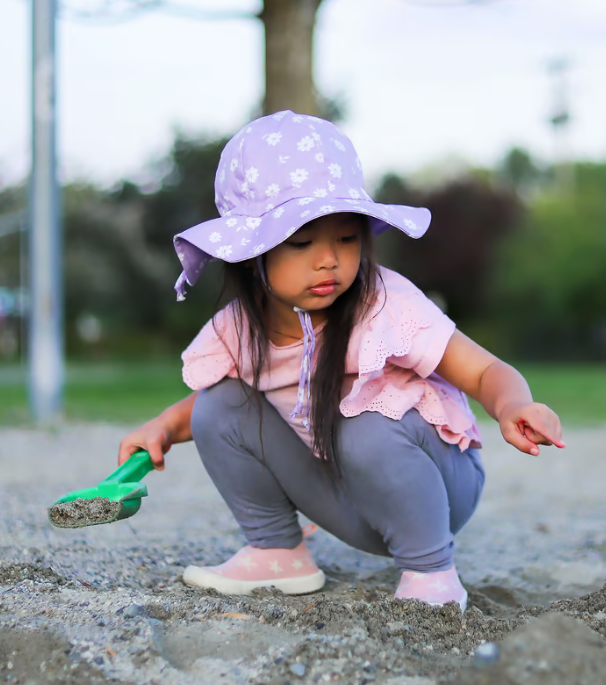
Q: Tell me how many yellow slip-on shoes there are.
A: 0